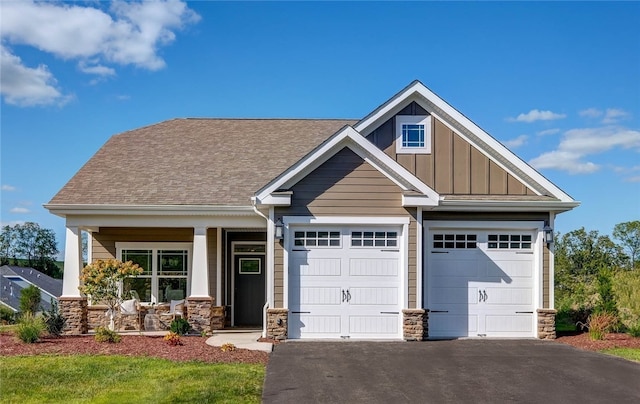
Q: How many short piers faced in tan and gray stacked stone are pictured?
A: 5